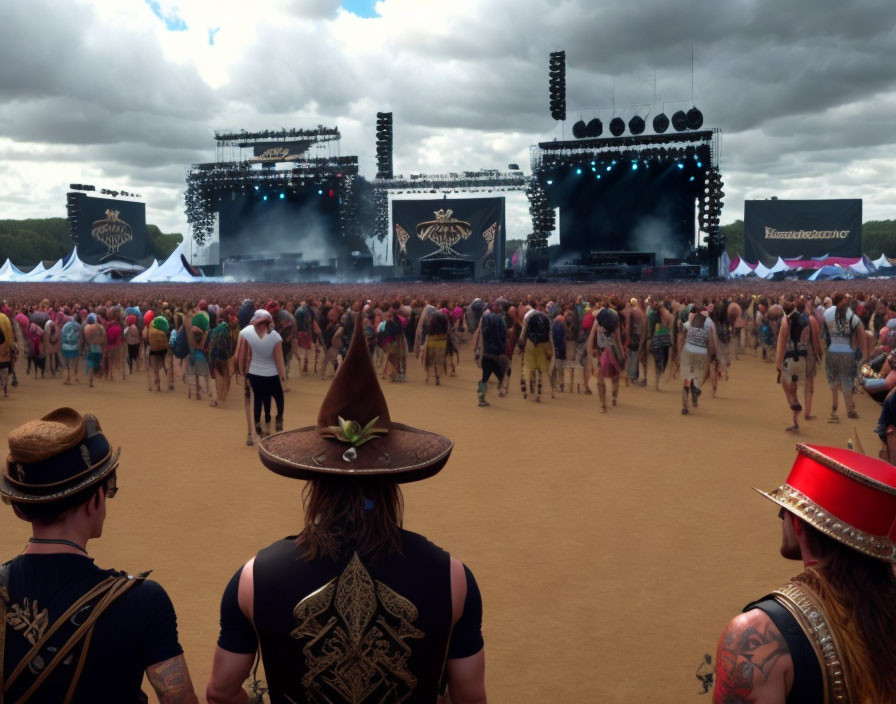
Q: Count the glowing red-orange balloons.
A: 0